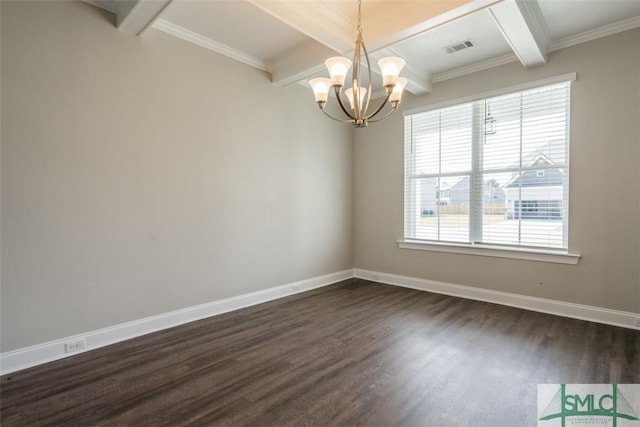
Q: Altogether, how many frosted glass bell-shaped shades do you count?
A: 5